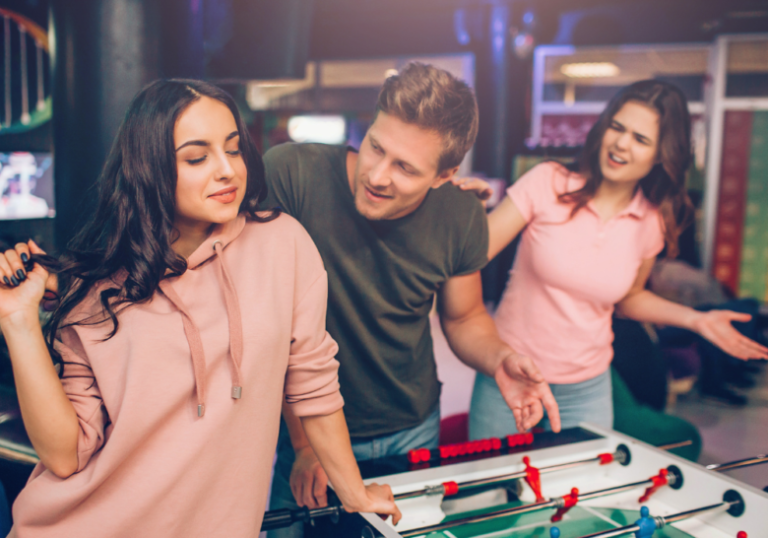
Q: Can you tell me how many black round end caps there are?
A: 3